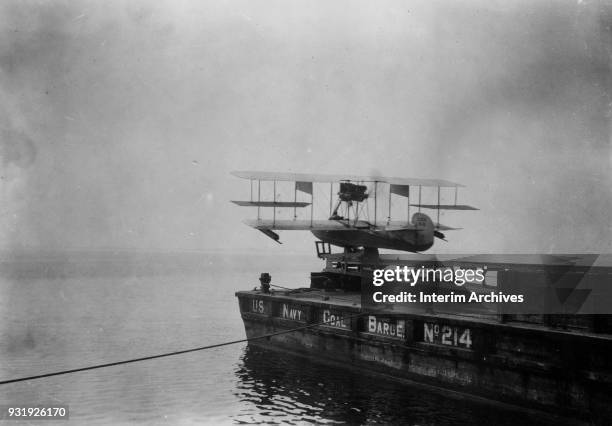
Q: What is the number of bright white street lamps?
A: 0